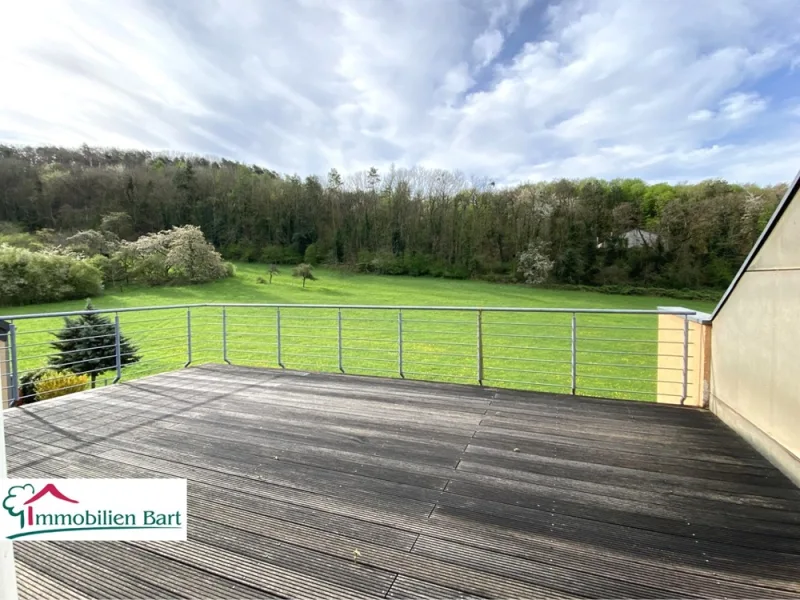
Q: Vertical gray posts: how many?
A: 10